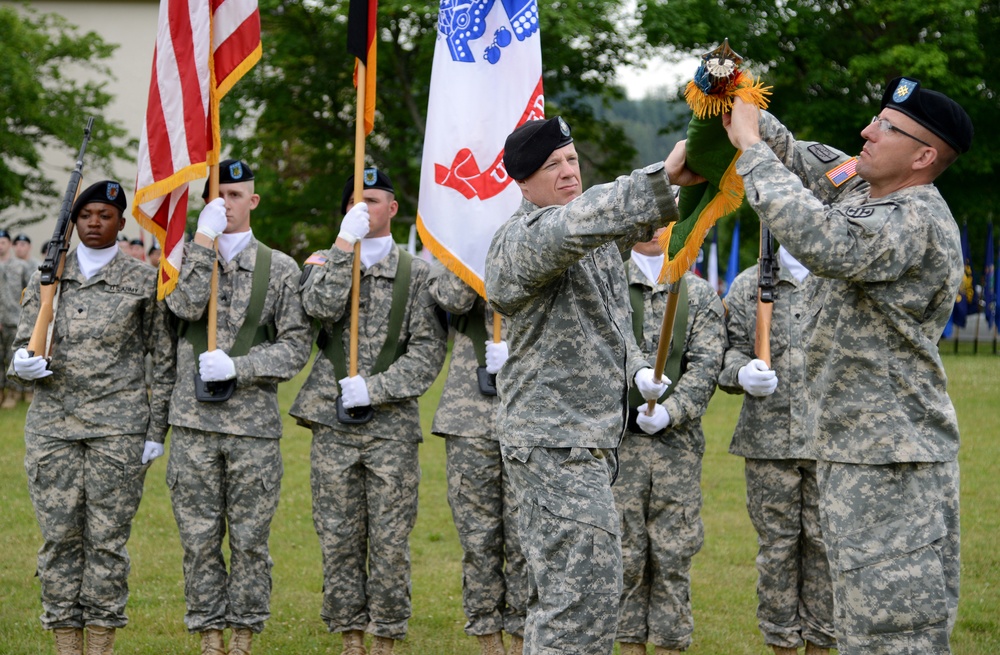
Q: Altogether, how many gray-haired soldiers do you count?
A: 0